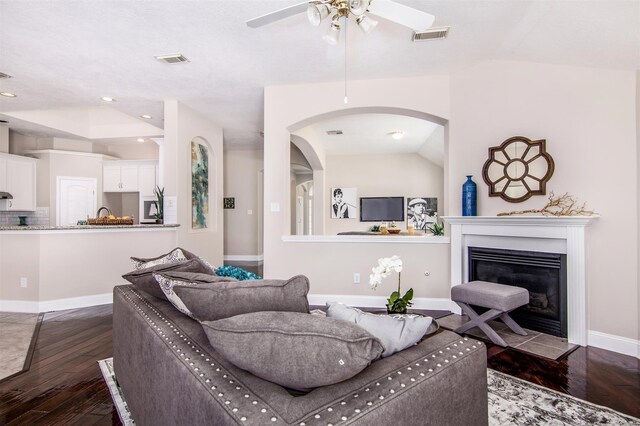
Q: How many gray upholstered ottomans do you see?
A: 1